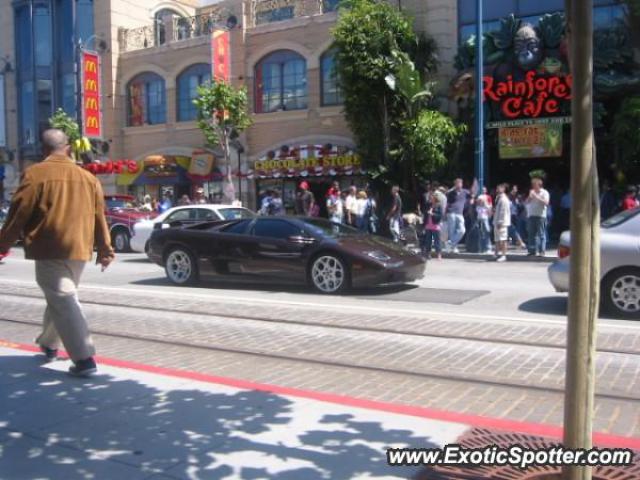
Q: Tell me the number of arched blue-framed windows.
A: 4